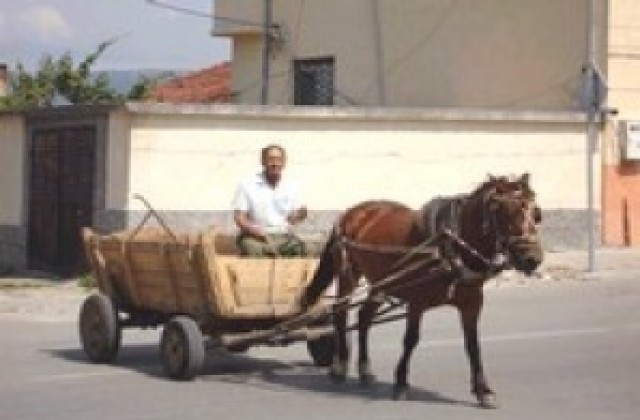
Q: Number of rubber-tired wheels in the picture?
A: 3